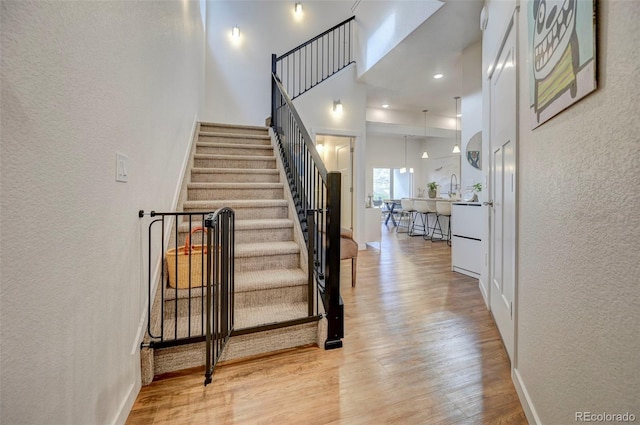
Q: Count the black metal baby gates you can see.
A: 1